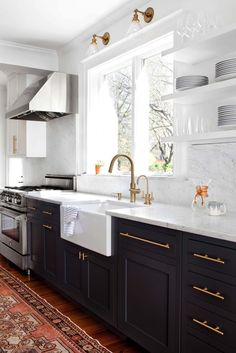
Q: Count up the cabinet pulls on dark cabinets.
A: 9